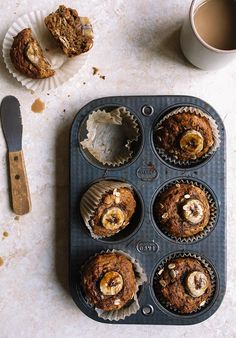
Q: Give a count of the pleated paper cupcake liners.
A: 7